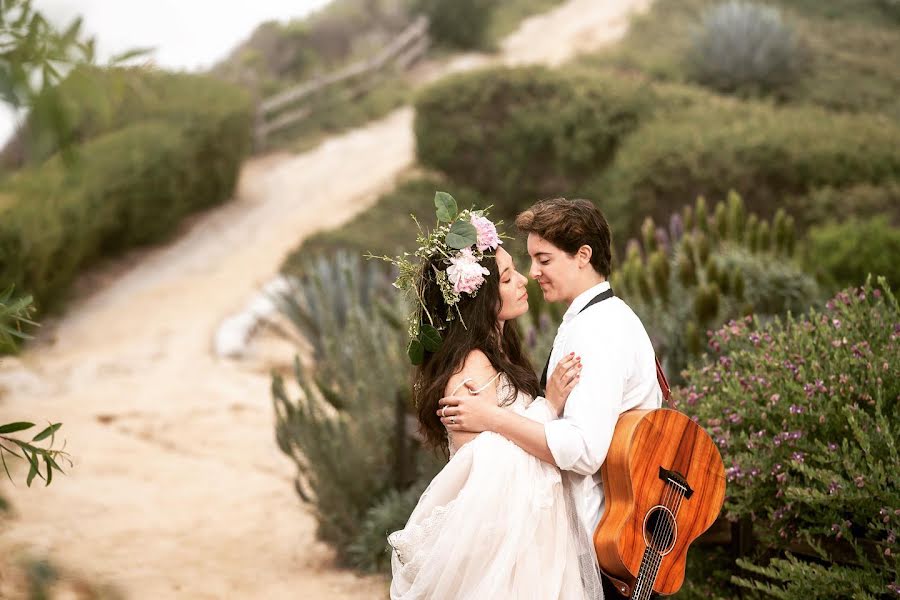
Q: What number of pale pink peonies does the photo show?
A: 2